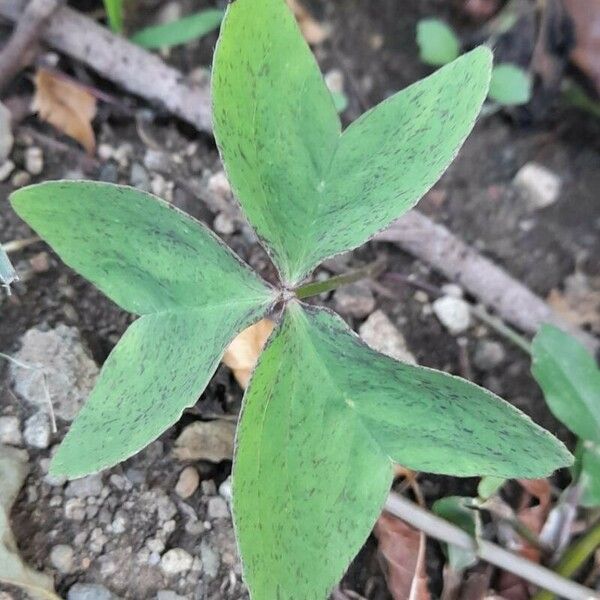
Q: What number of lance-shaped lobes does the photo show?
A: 6